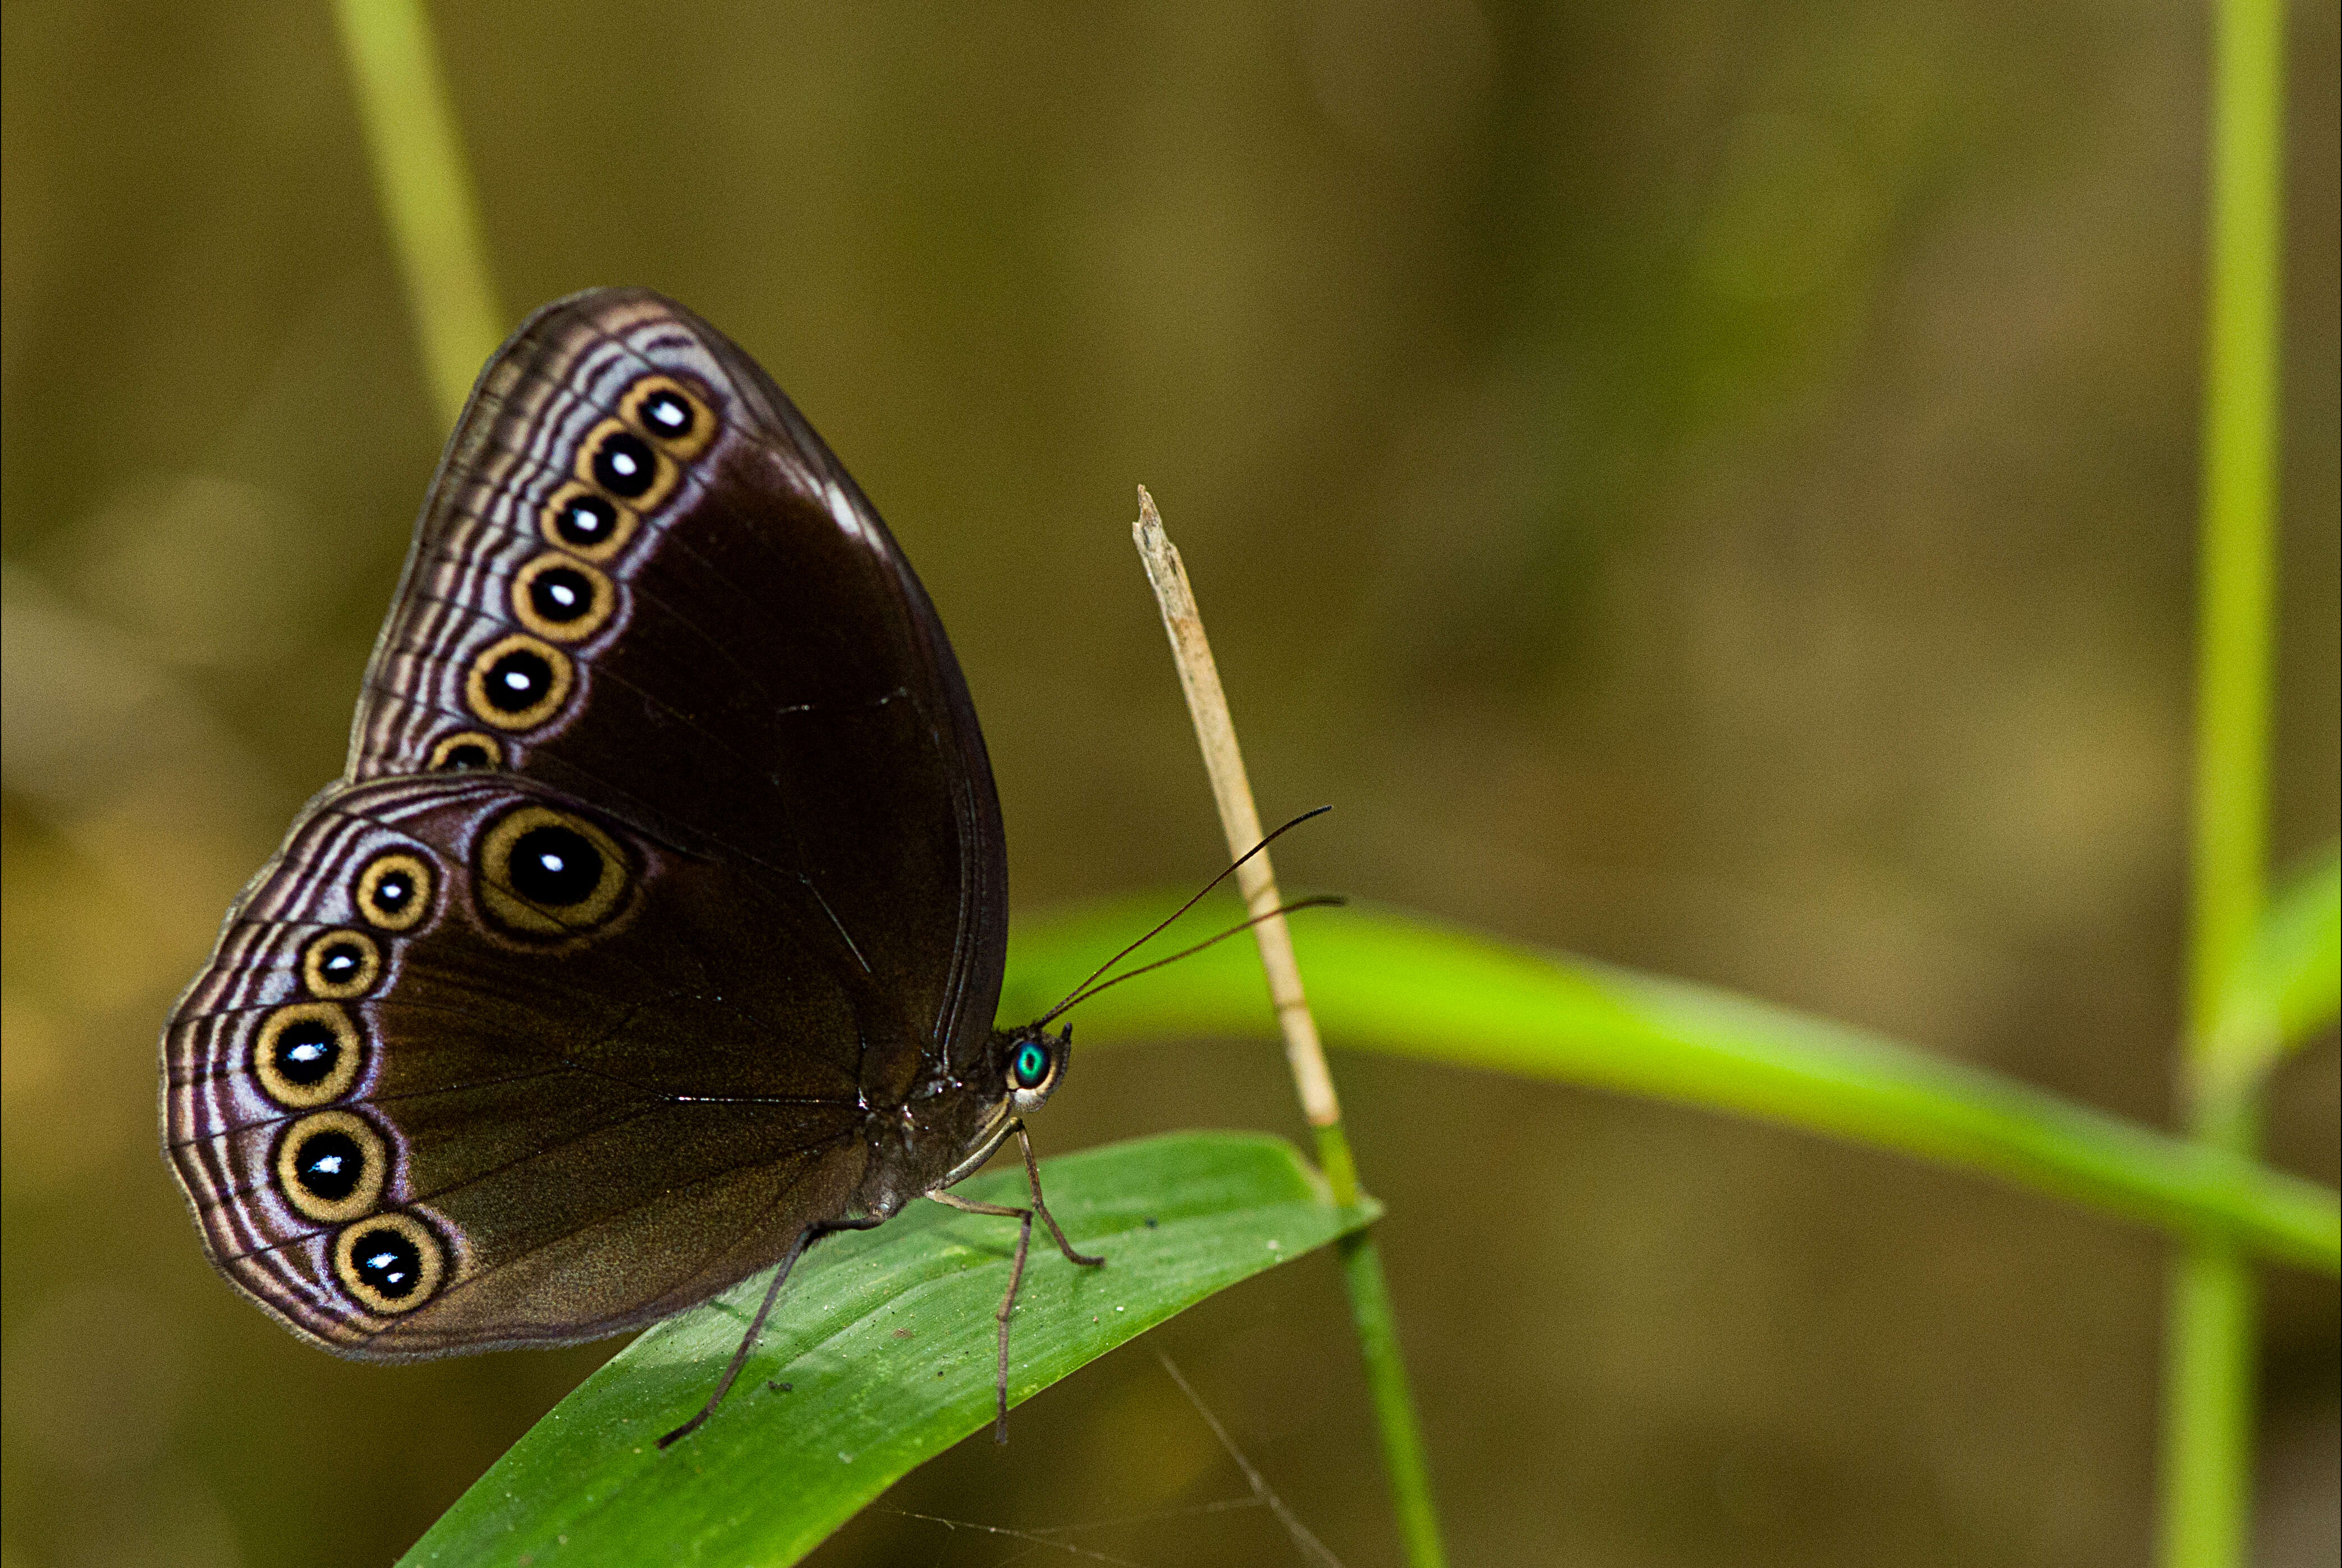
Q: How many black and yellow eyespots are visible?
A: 12